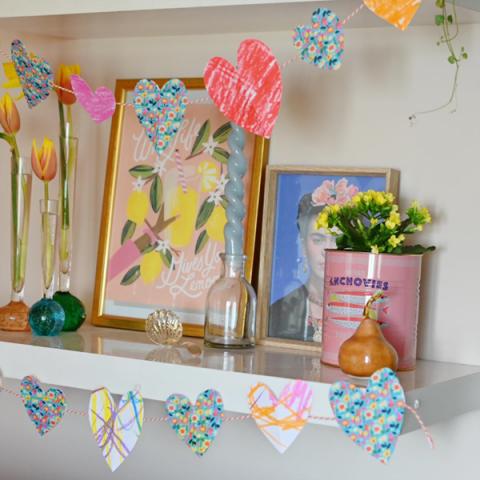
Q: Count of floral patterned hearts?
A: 6